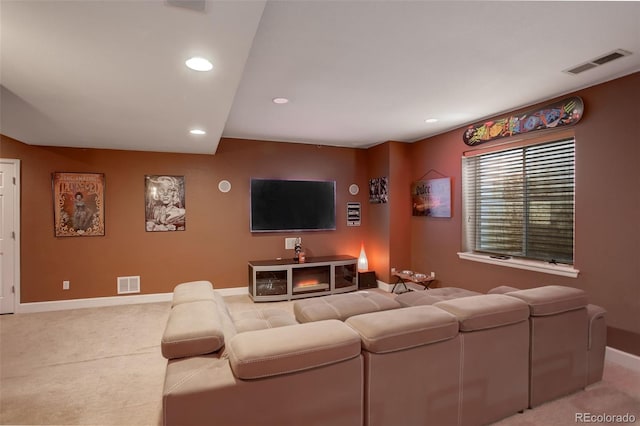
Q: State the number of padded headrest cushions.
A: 6